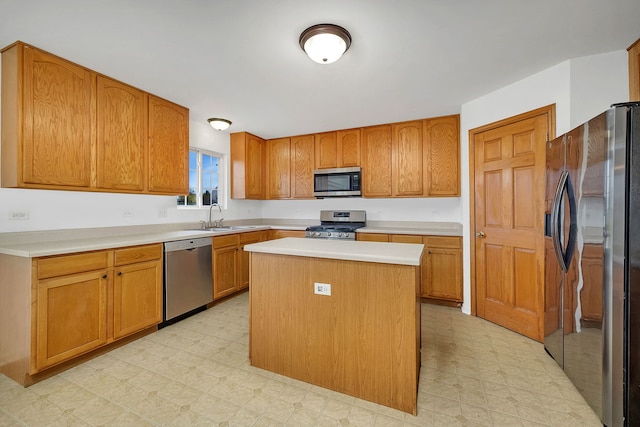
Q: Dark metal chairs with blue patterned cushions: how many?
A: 0